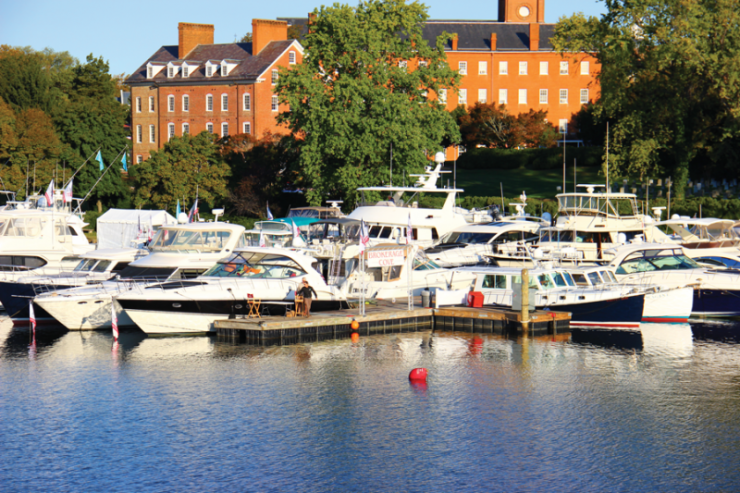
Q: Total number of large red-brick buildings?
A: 2